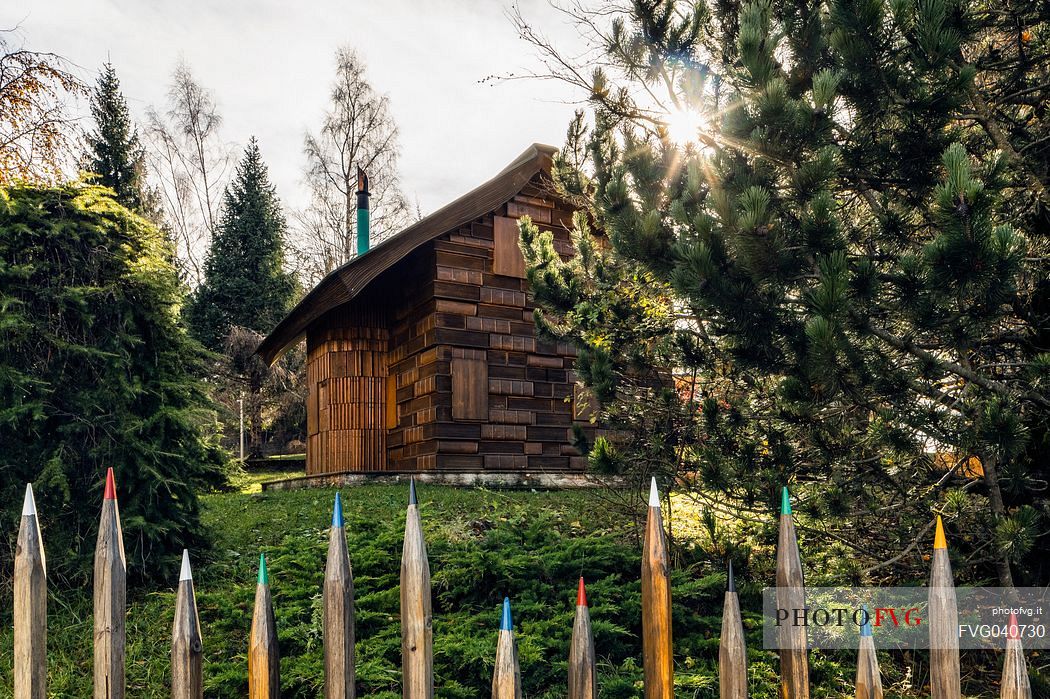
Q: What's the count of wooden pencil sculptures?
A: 14